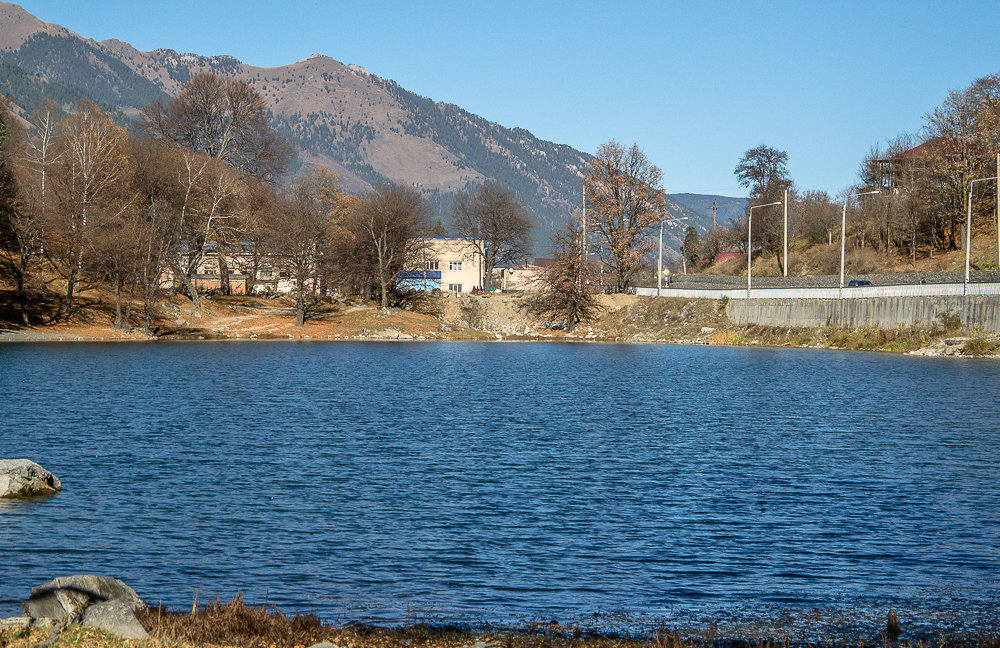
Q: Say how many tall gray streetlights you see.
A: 4